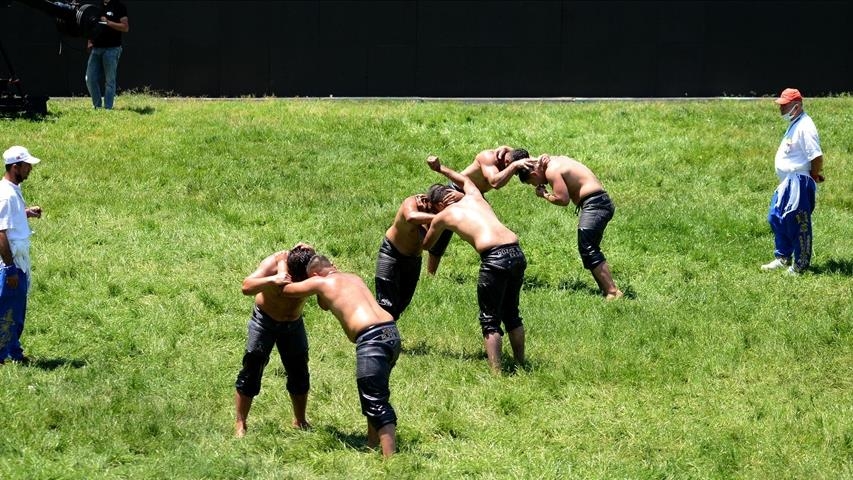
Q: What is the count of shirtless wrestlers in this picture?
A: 6